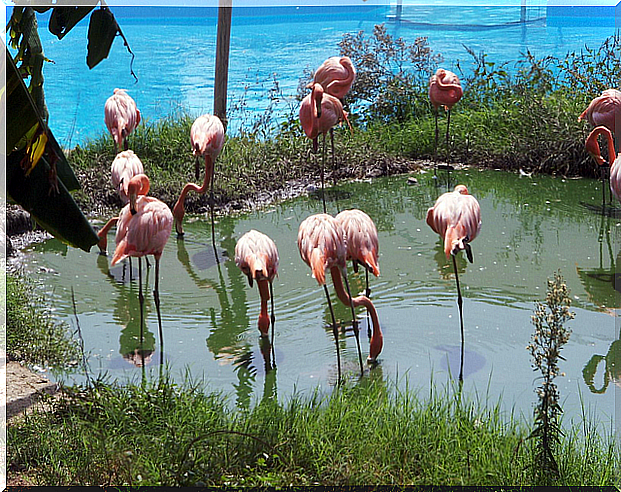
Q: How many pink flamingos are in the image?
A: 13